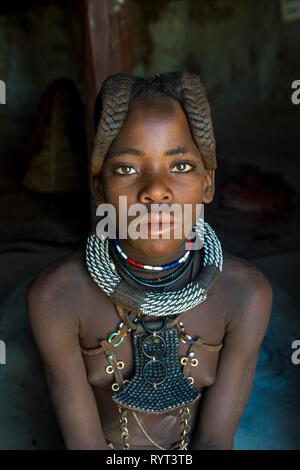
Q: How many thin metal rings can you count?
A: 3